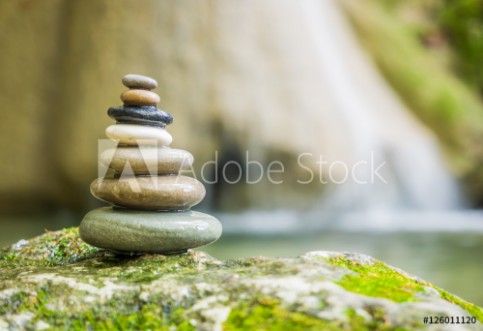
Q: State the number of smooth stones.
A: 7